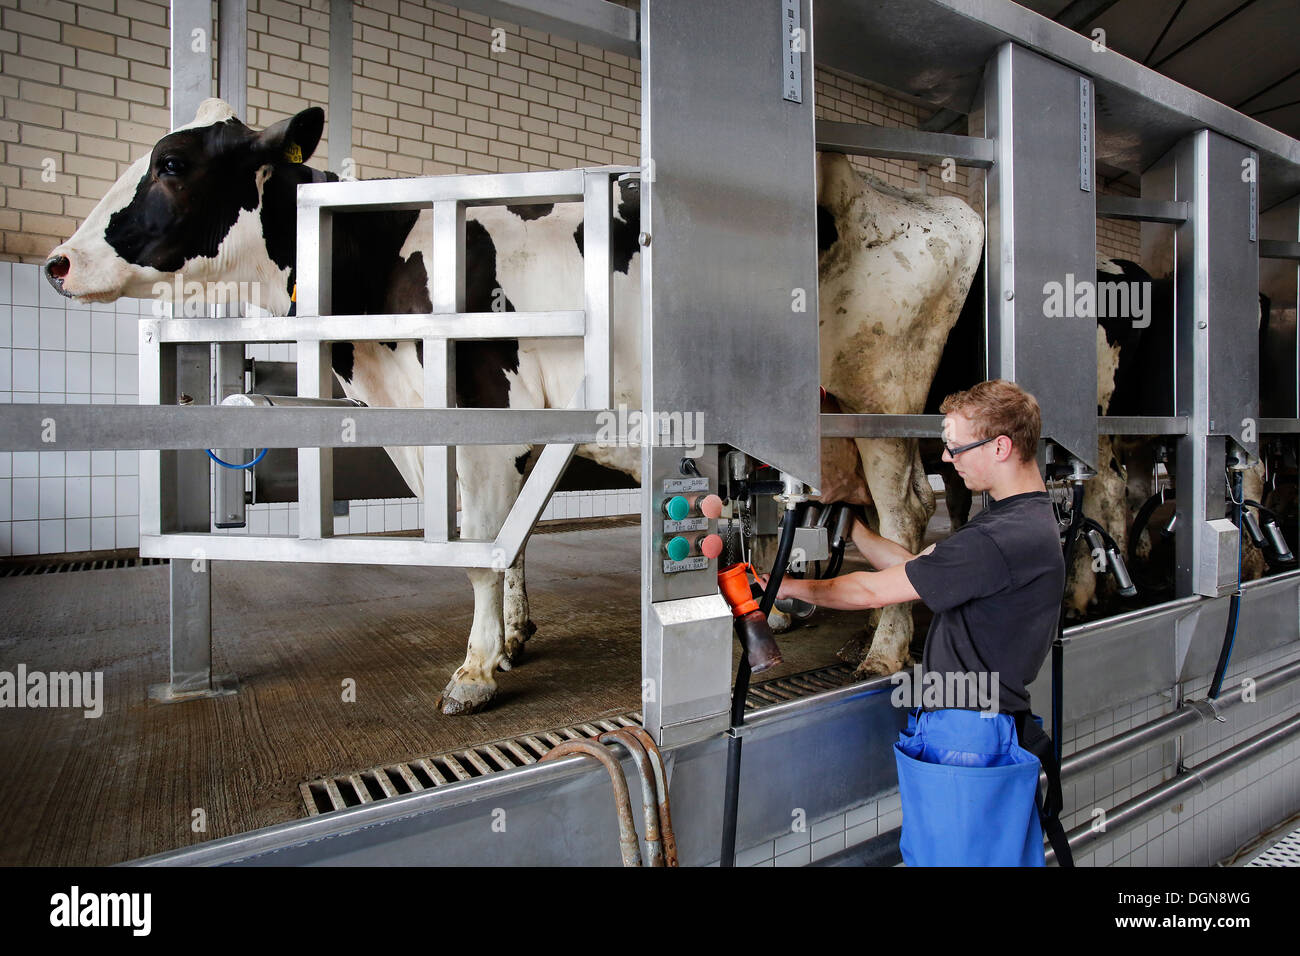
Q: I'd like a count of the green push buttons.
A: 2